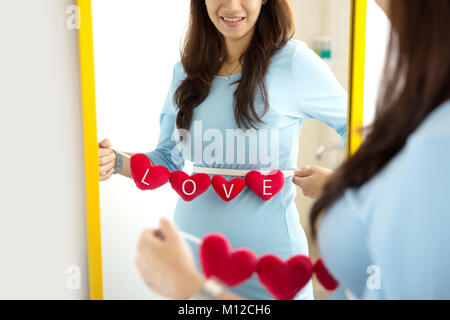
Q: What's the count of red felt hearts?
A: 7